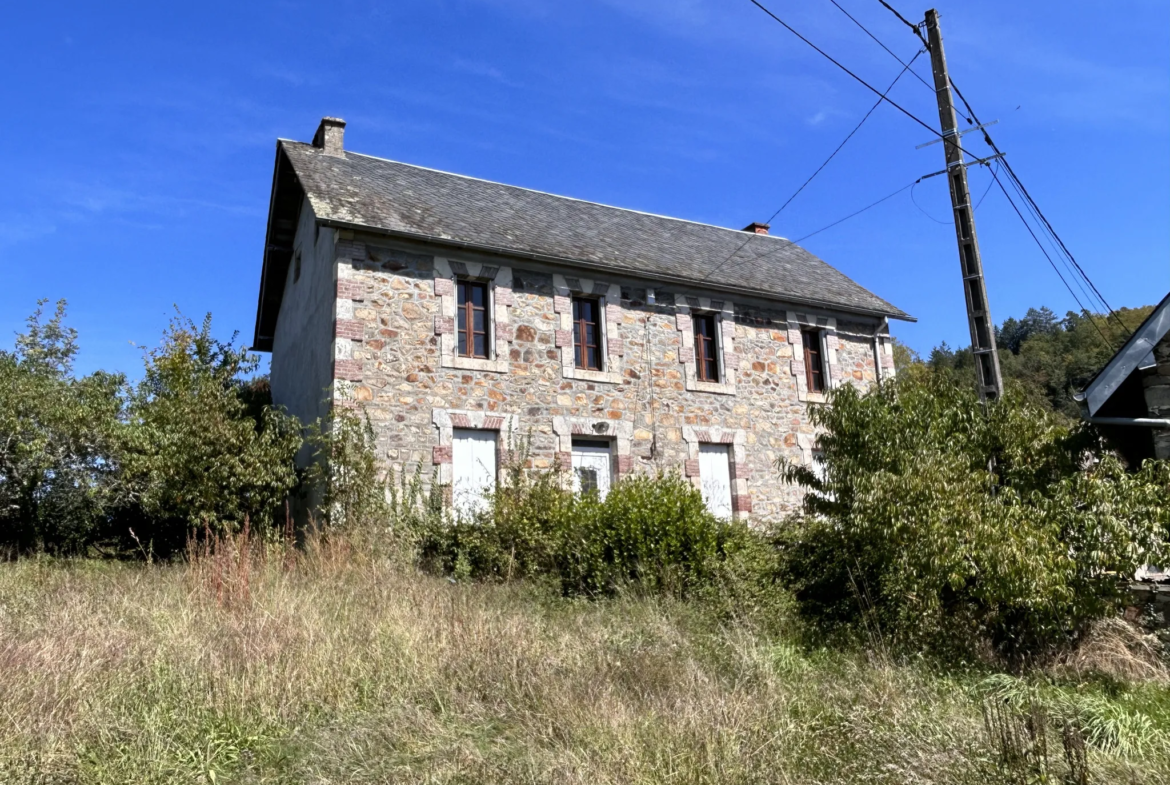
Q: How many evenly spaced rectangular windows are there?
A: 4